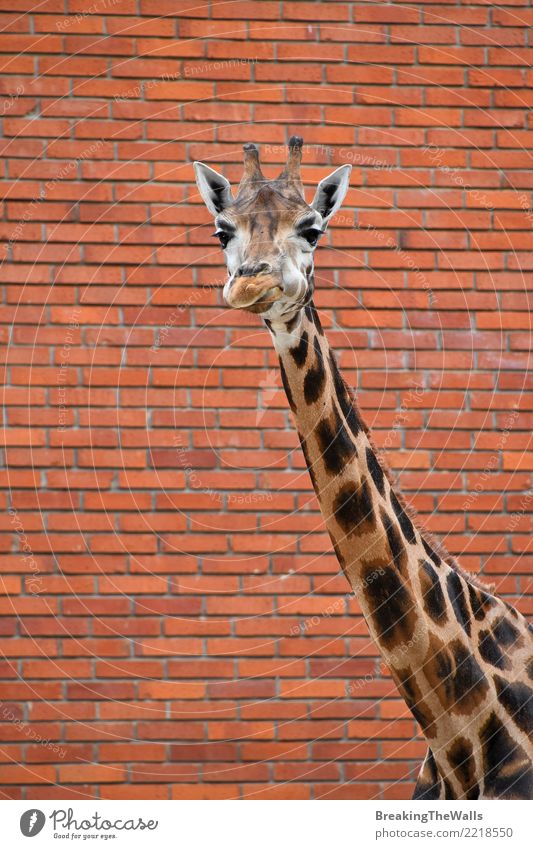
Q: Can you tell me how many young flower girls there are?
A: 0